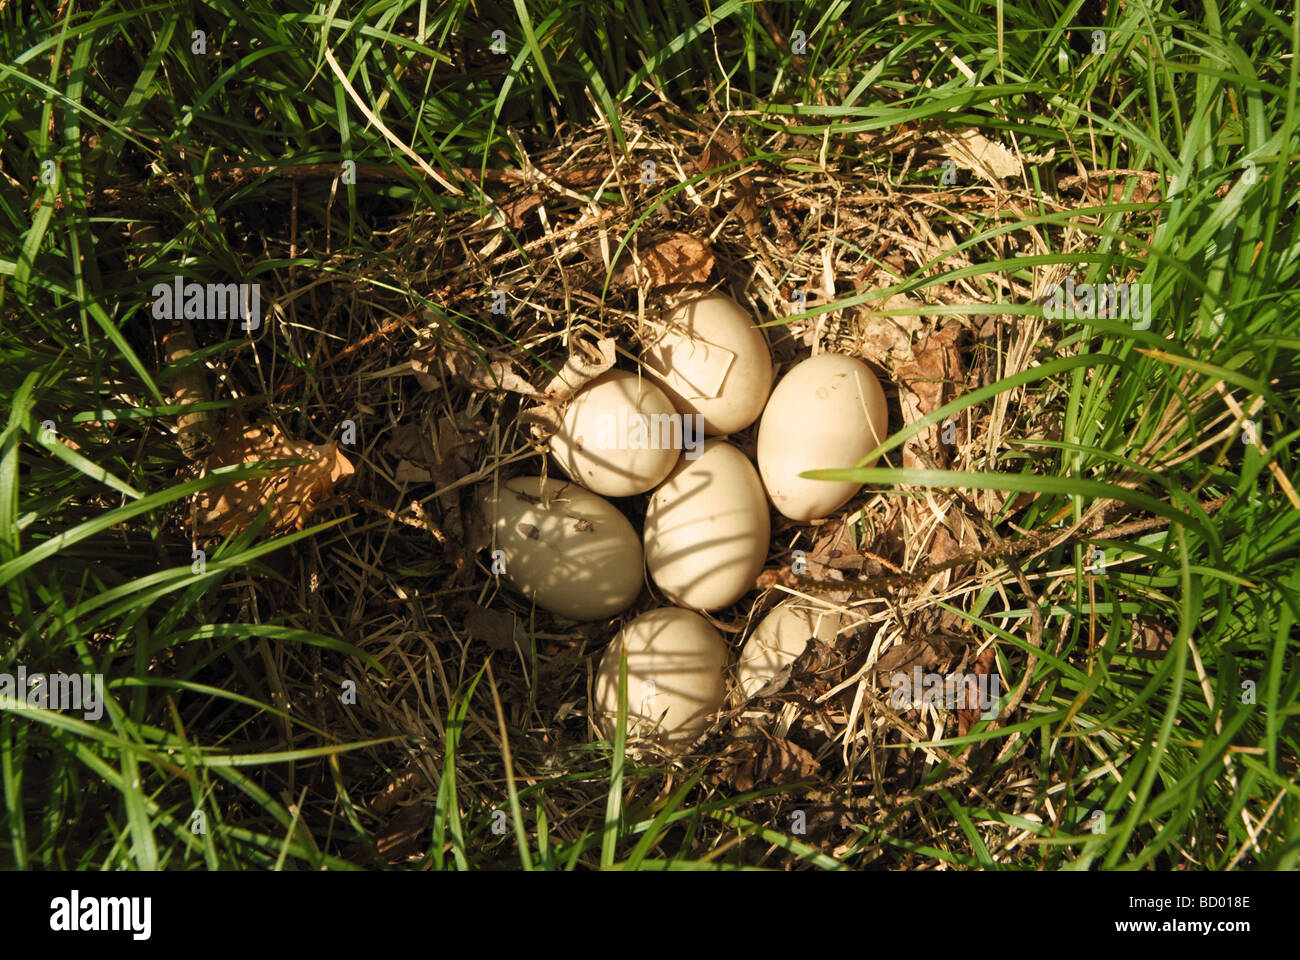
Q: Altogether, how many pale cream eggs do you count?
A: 7